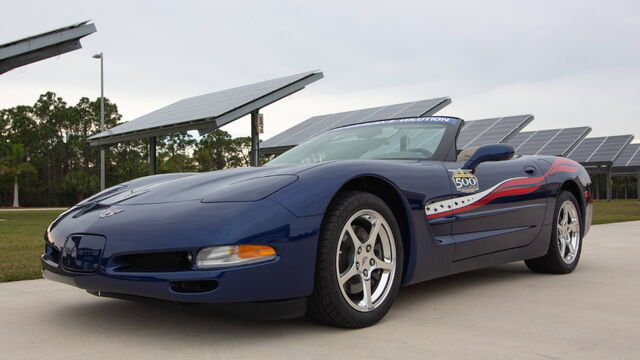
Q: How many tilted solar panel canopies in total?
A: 7